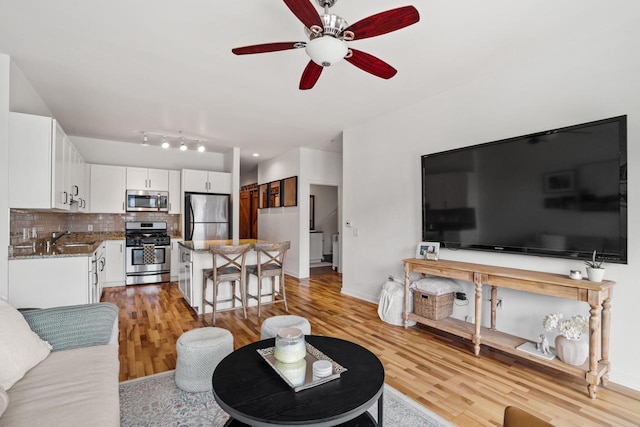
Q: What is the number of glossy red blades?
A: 5